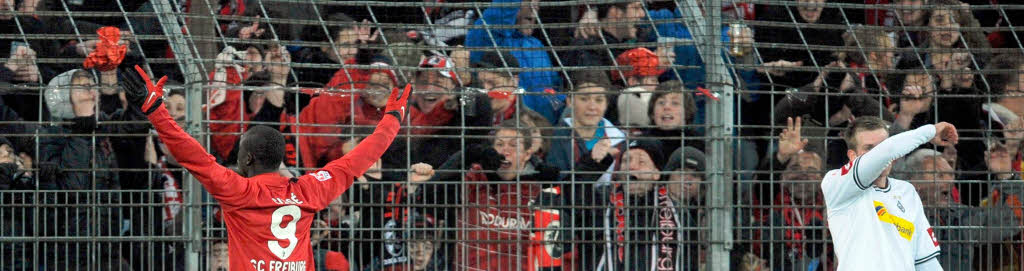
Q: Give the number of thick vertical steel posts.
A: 2